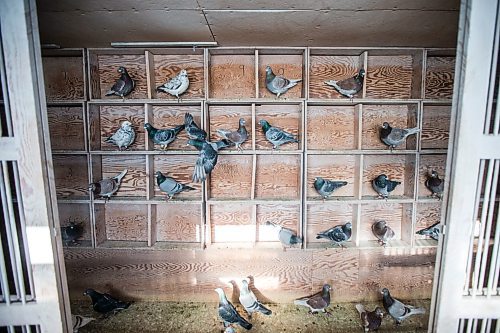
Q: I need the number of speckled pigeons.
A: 2